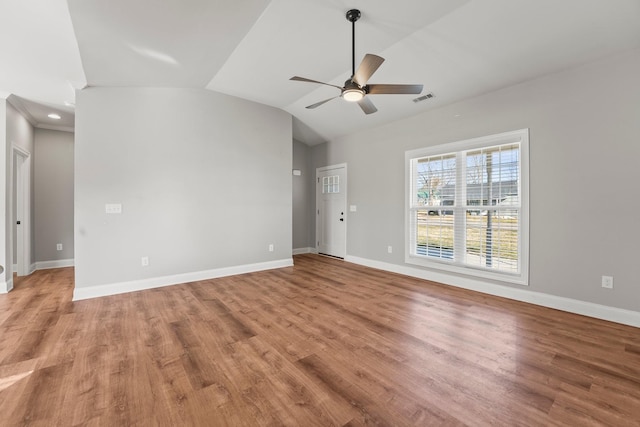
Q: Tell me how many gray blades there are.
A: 5